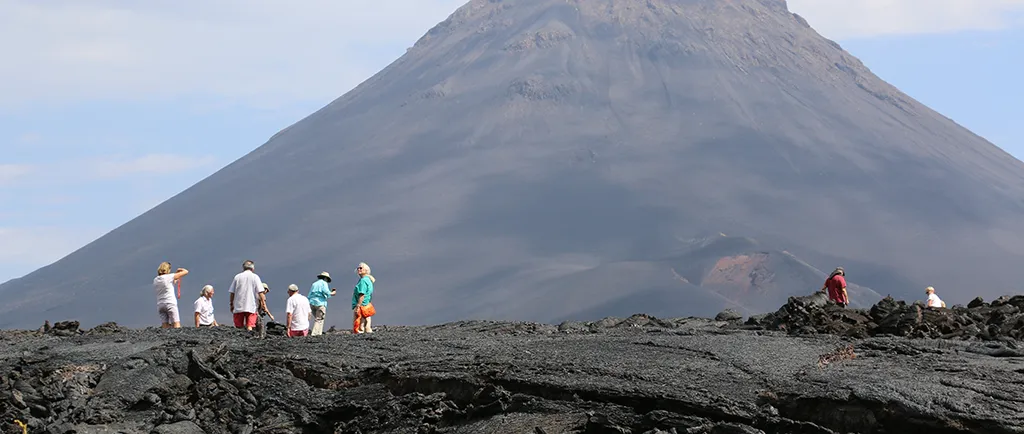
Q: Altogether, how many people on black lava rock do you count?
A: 9